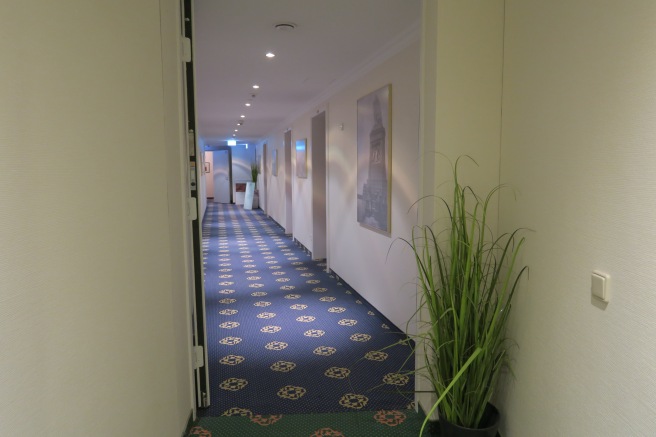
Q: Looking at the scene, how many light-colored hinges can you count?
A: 3